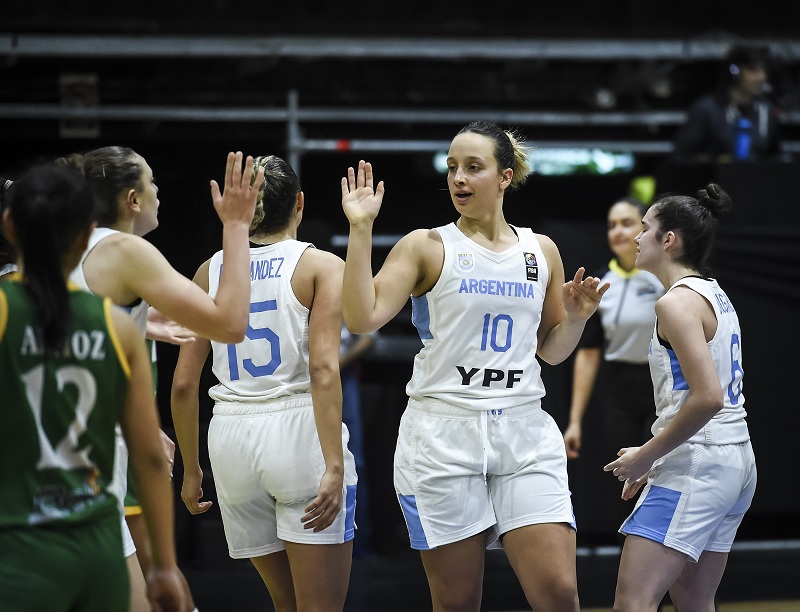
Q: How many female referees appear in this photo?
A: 1